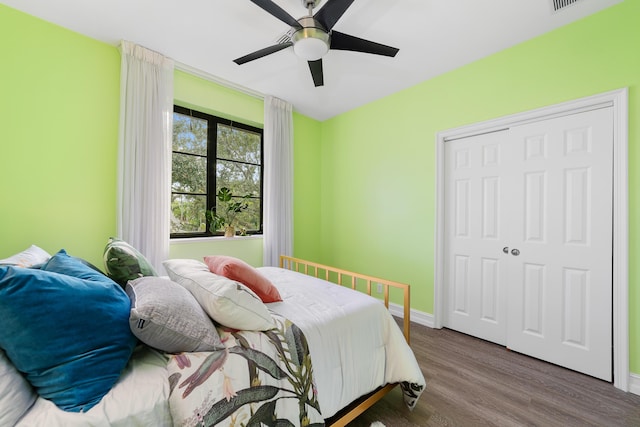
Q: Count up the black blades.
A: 5